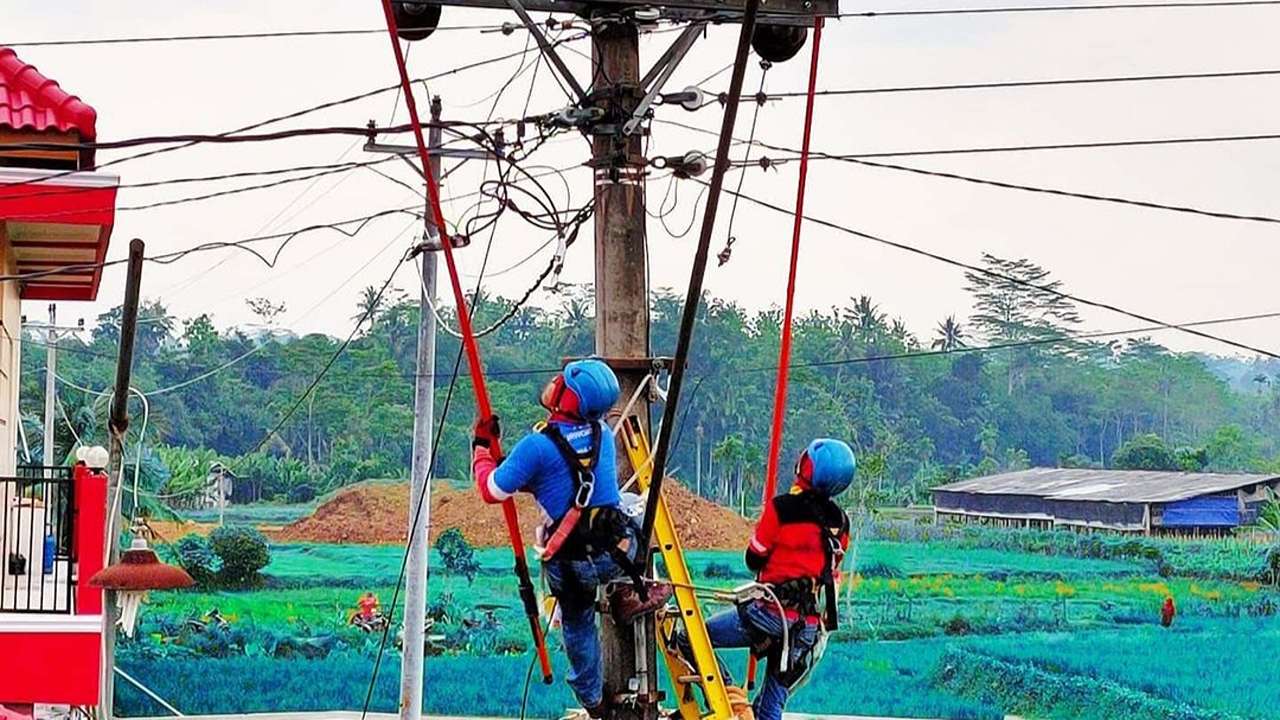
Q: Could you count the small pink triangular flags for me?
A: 0